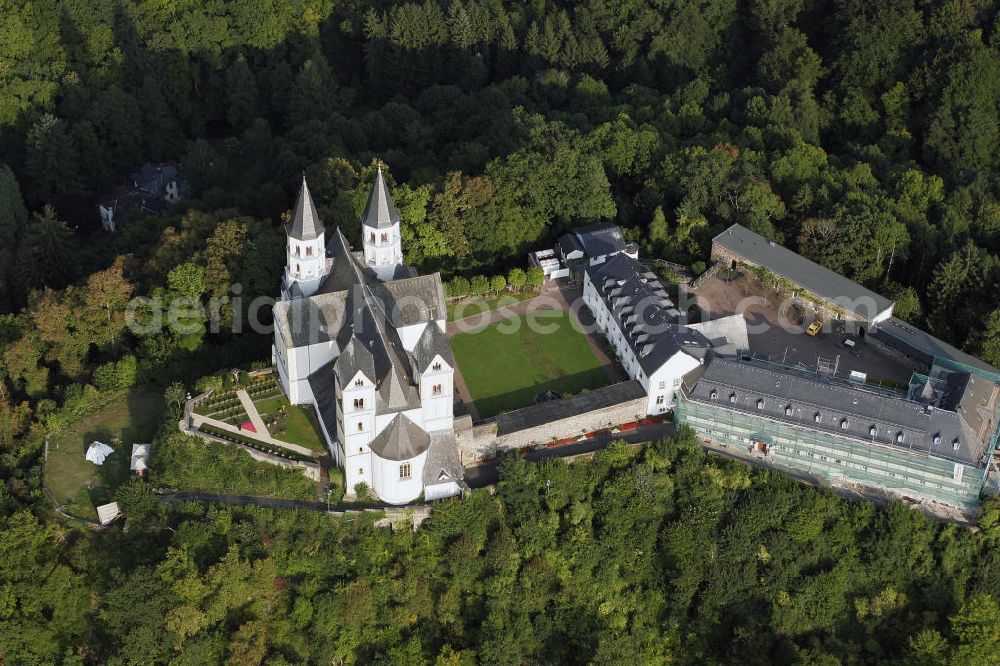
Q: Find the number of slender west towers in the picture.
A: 2